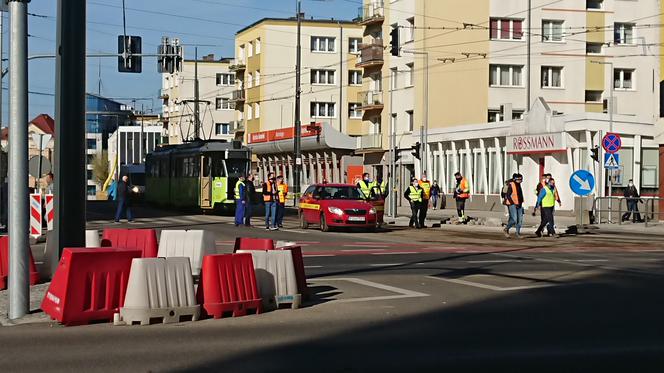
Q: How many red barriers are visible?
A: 6